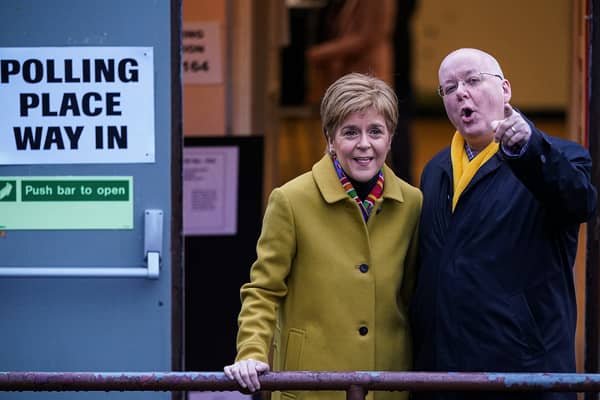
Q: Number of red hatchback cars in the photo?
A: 0